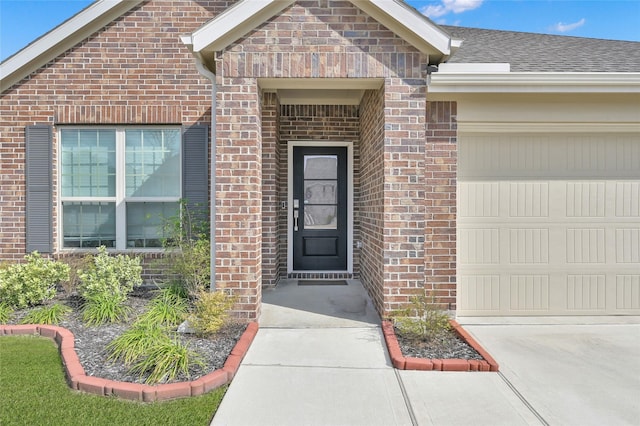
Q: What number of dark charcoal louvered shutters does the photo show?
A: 2